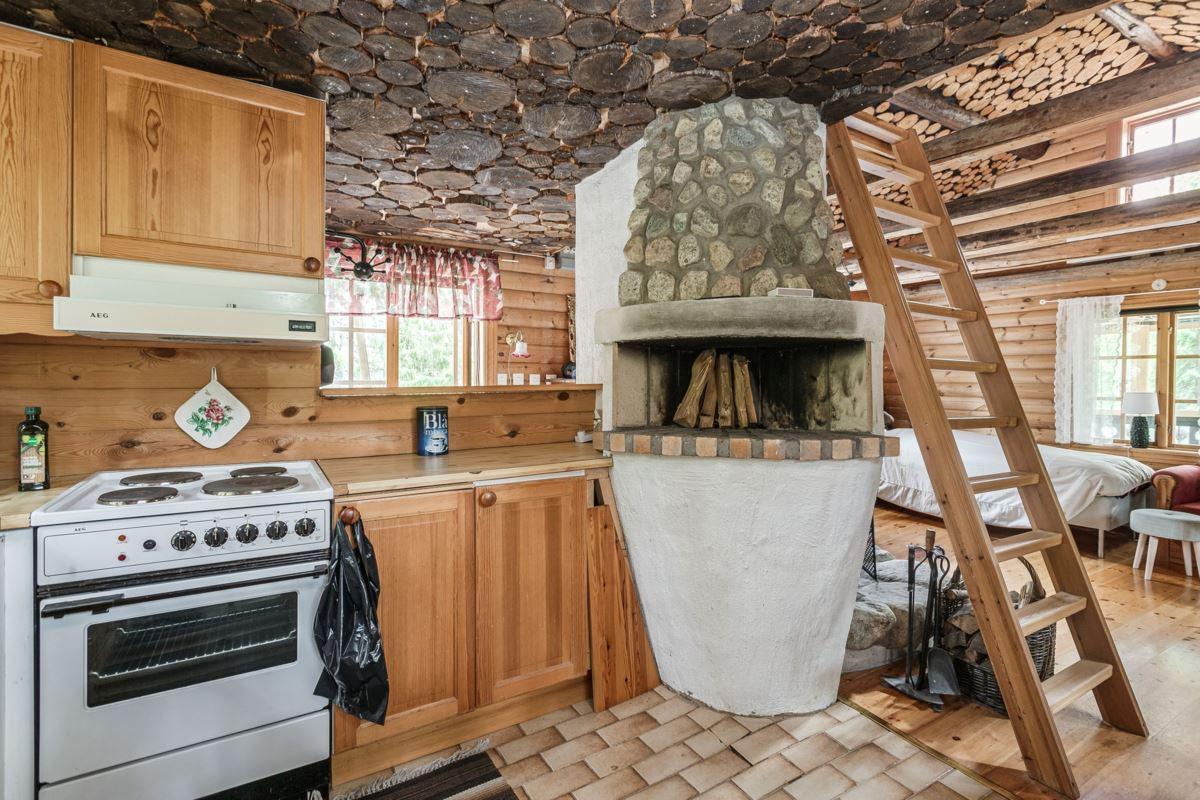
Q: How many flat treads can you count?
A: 11